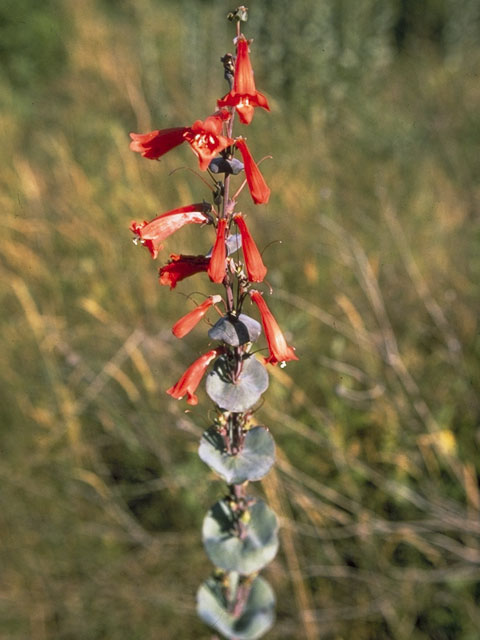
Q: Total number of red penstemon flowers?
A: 11